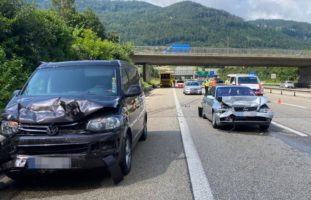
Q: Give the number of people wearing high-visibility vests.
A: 3